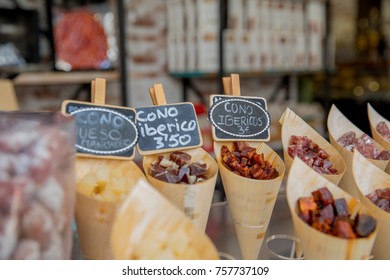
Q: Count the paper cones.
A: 9